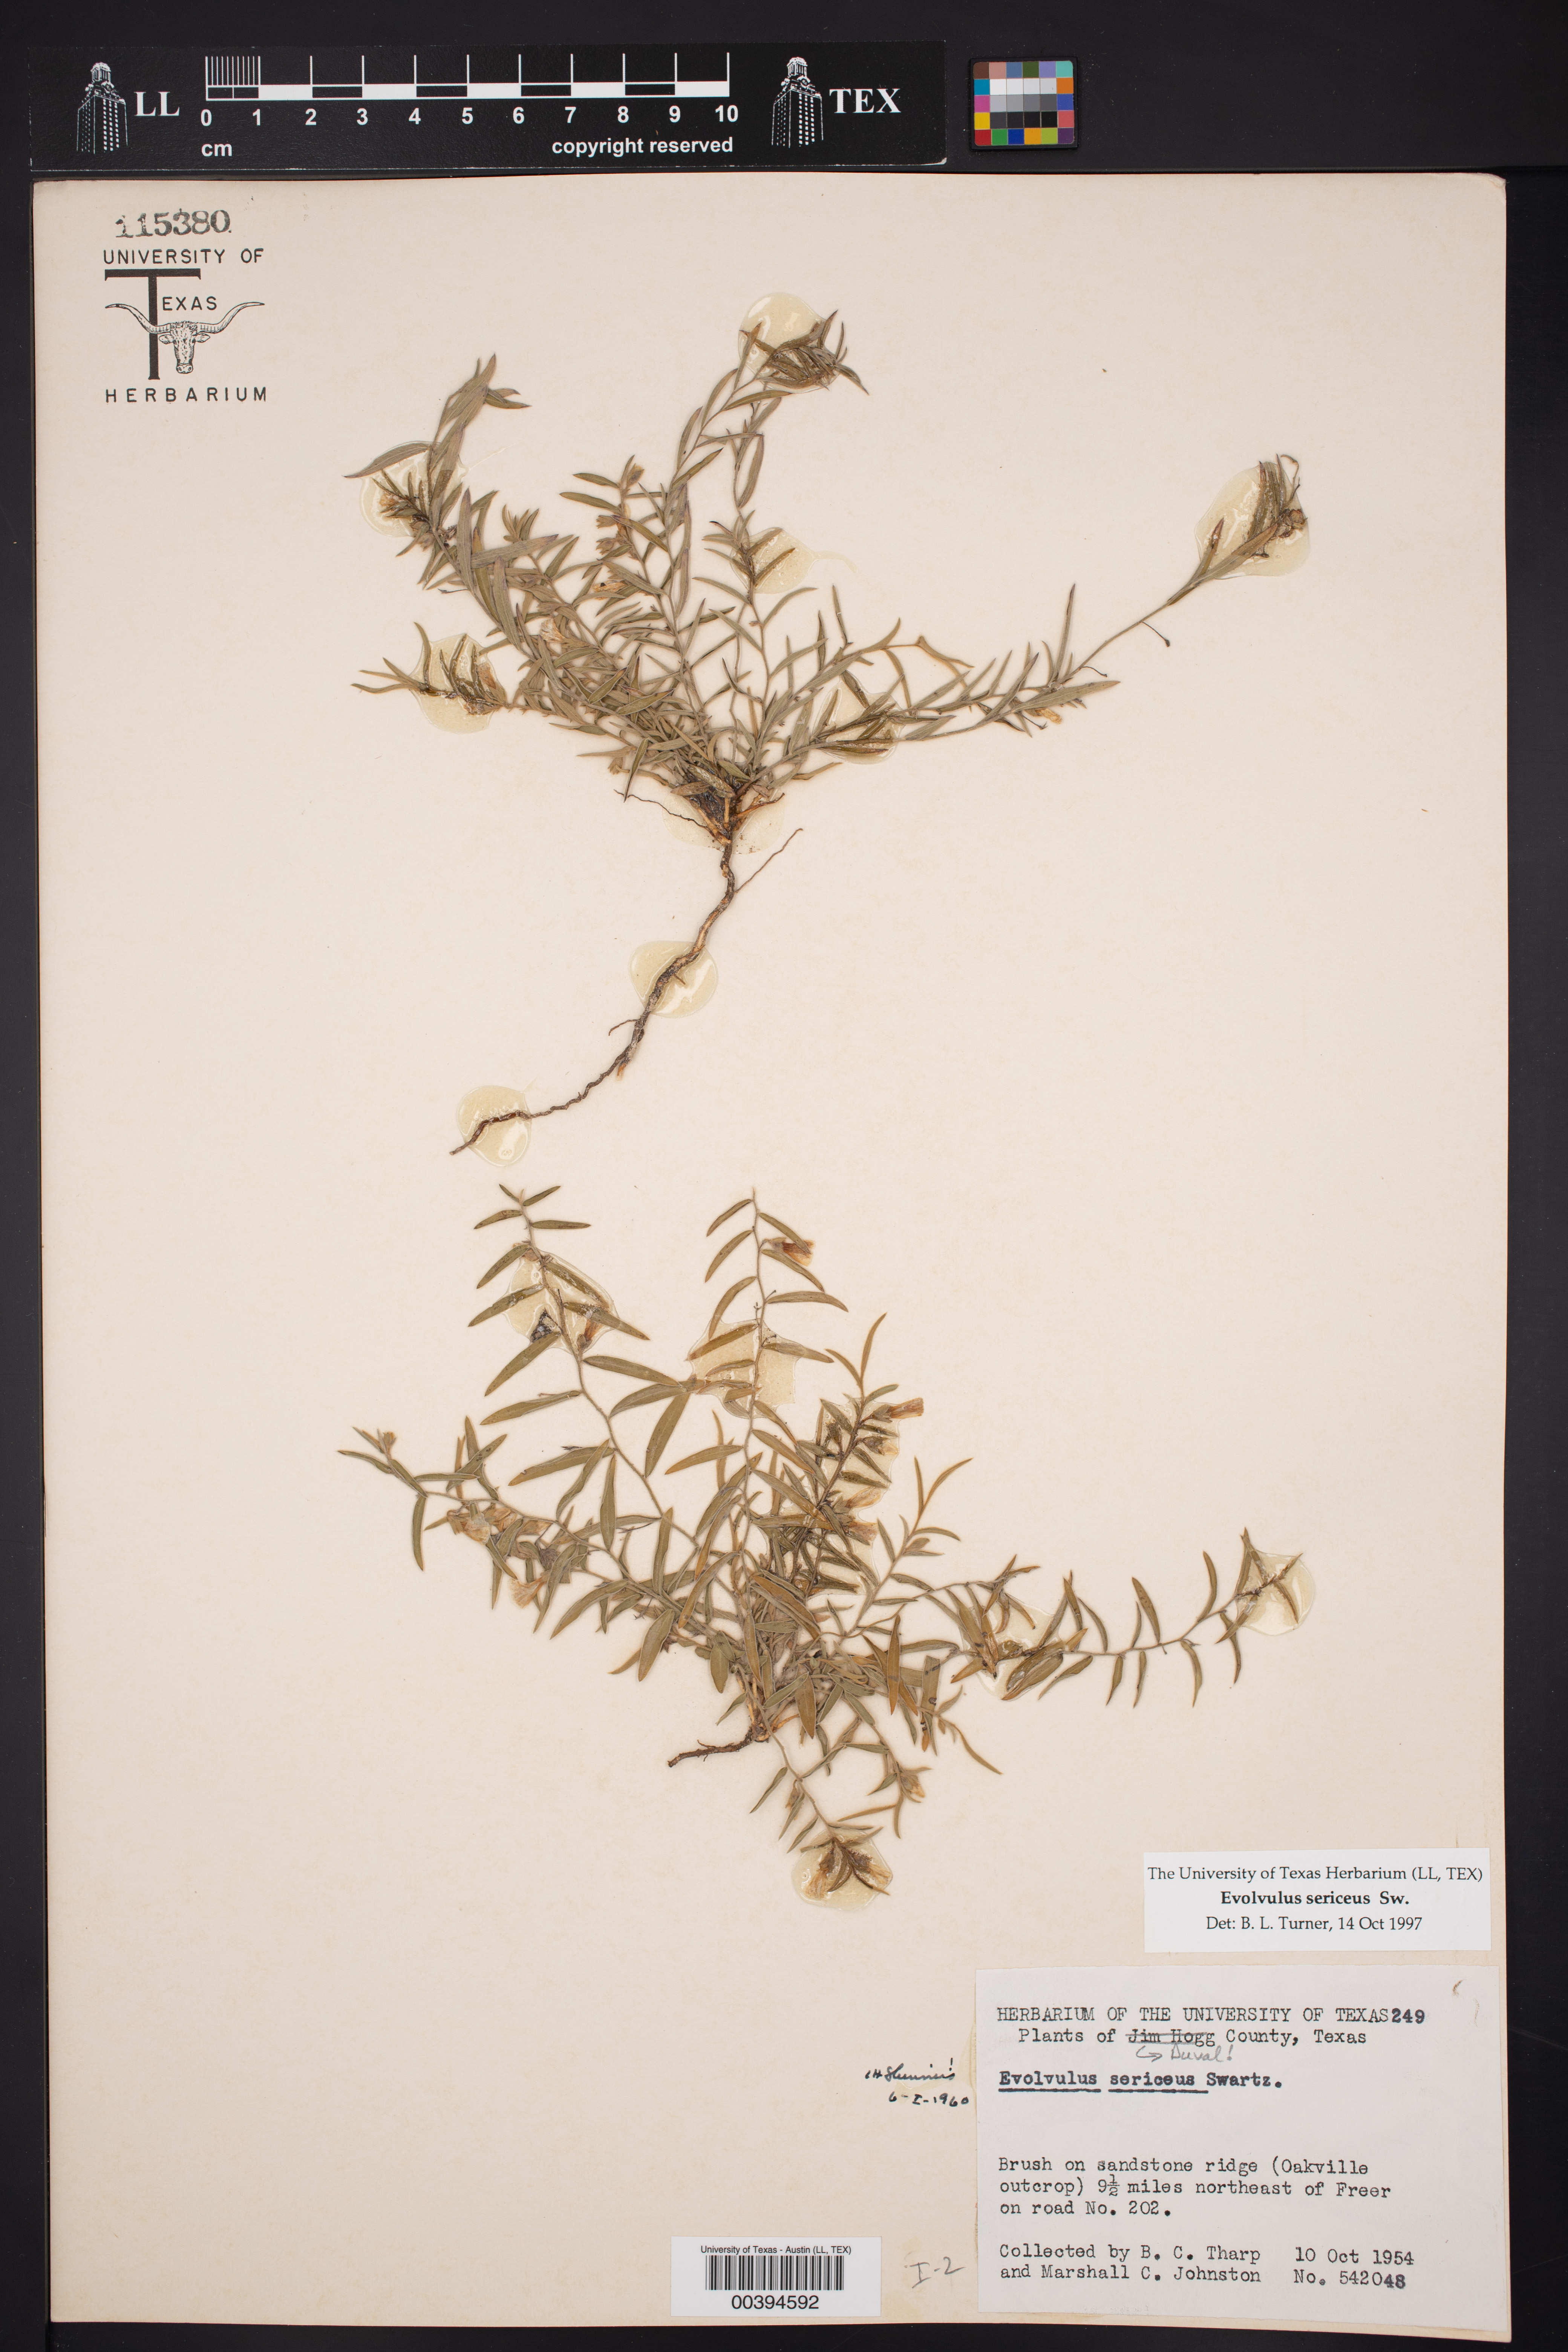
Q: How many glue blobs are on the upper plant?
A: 9